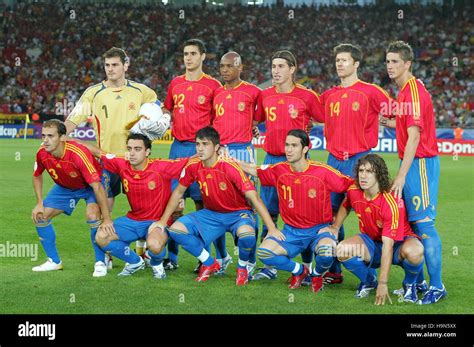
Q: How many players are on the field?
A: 11